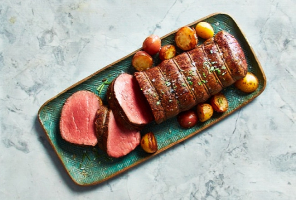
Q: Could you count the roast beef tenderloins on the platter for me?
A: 1